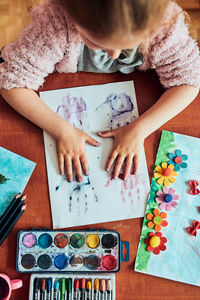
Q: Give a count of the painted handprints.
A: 4